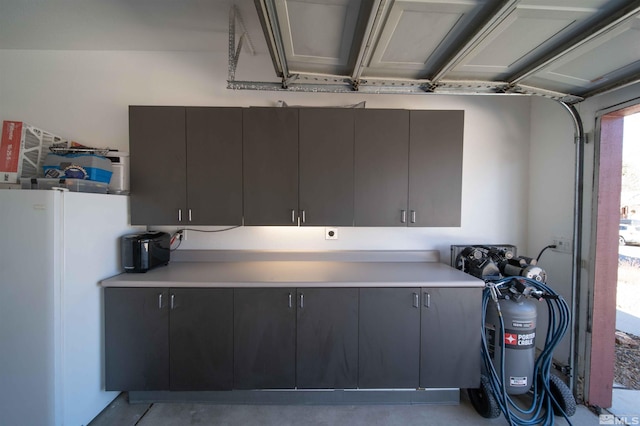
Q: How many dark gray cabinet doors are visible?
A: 12